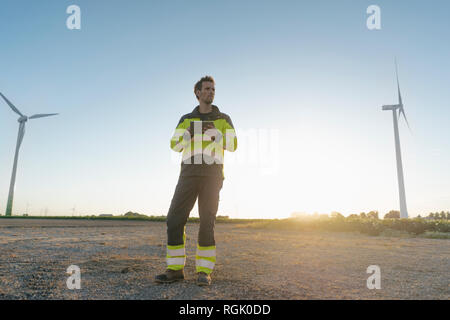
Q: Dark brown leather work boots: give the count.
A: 2